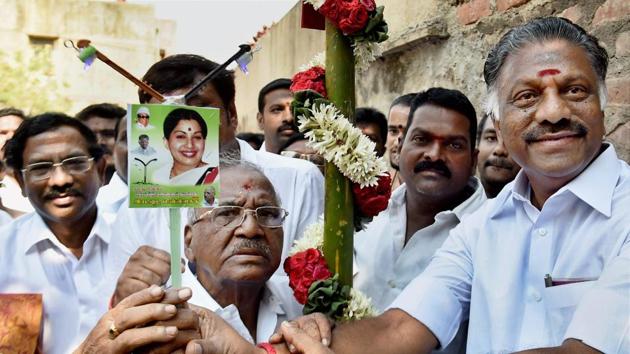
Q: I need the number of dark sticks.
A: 2